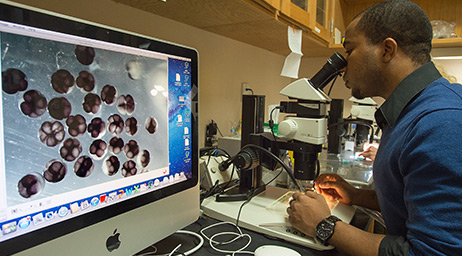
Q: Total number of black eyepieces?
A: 2